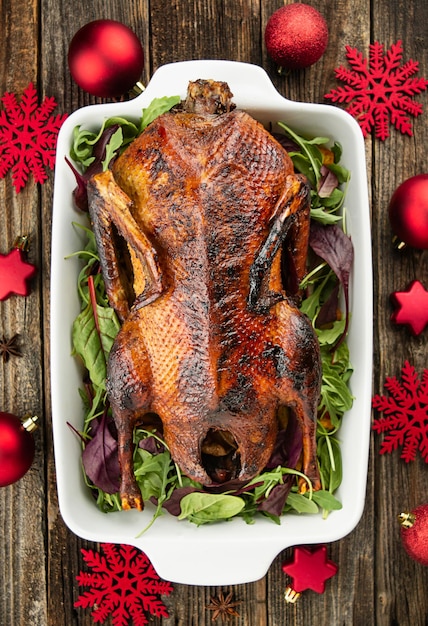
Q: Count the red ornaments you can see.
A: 12